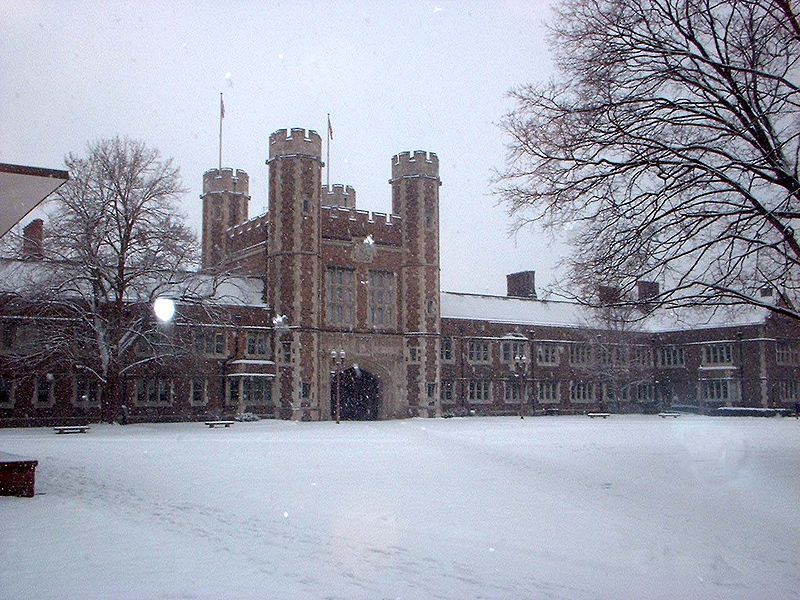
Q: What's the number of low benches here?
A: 4